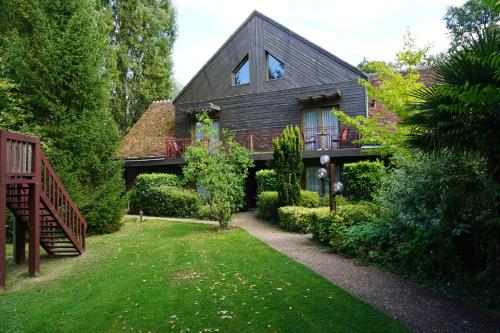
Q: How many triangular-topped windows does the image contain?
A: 2